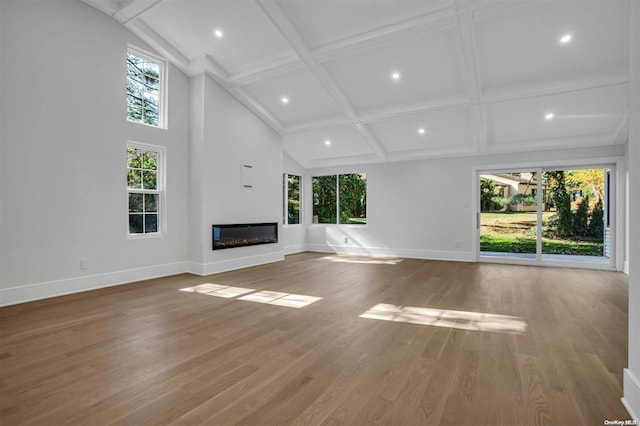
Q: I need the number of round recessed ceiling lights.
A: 7